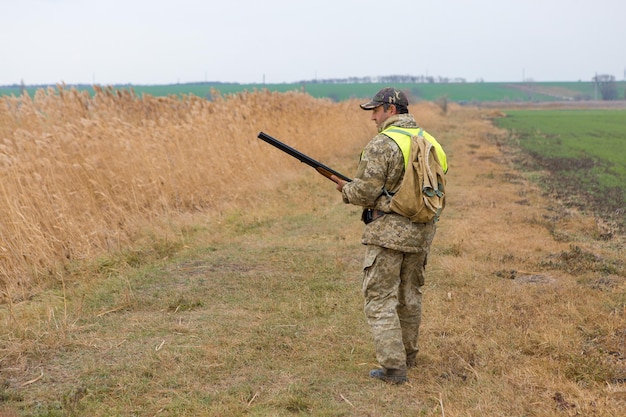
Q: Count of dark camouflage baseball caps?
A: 1